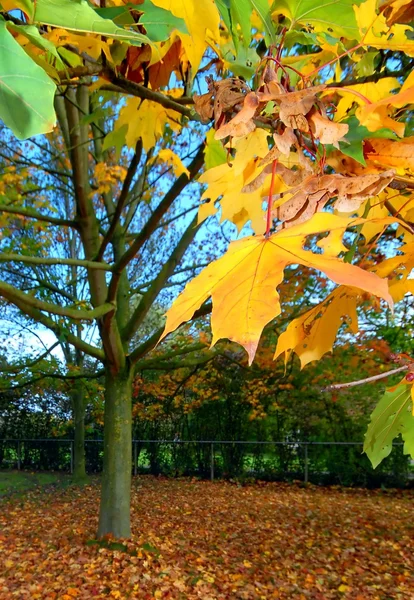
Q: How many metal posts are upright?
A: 5